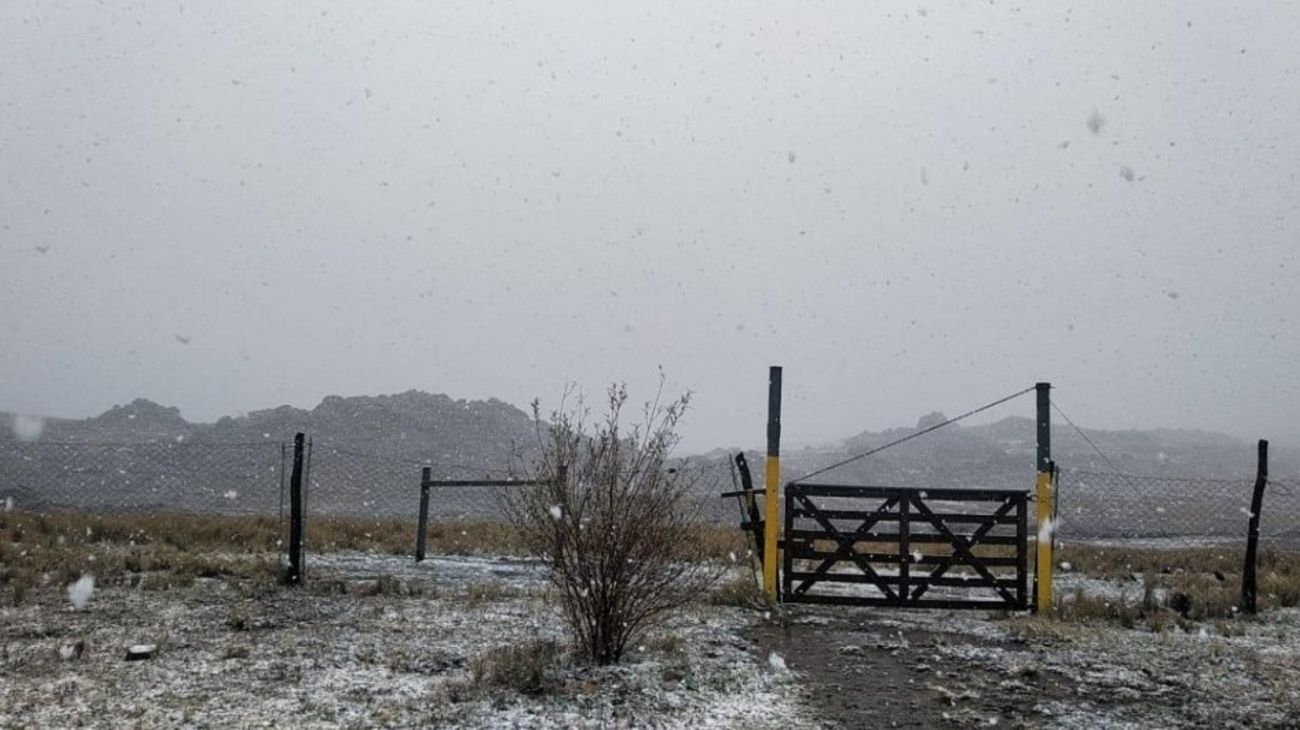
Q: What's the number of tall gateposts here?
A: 2